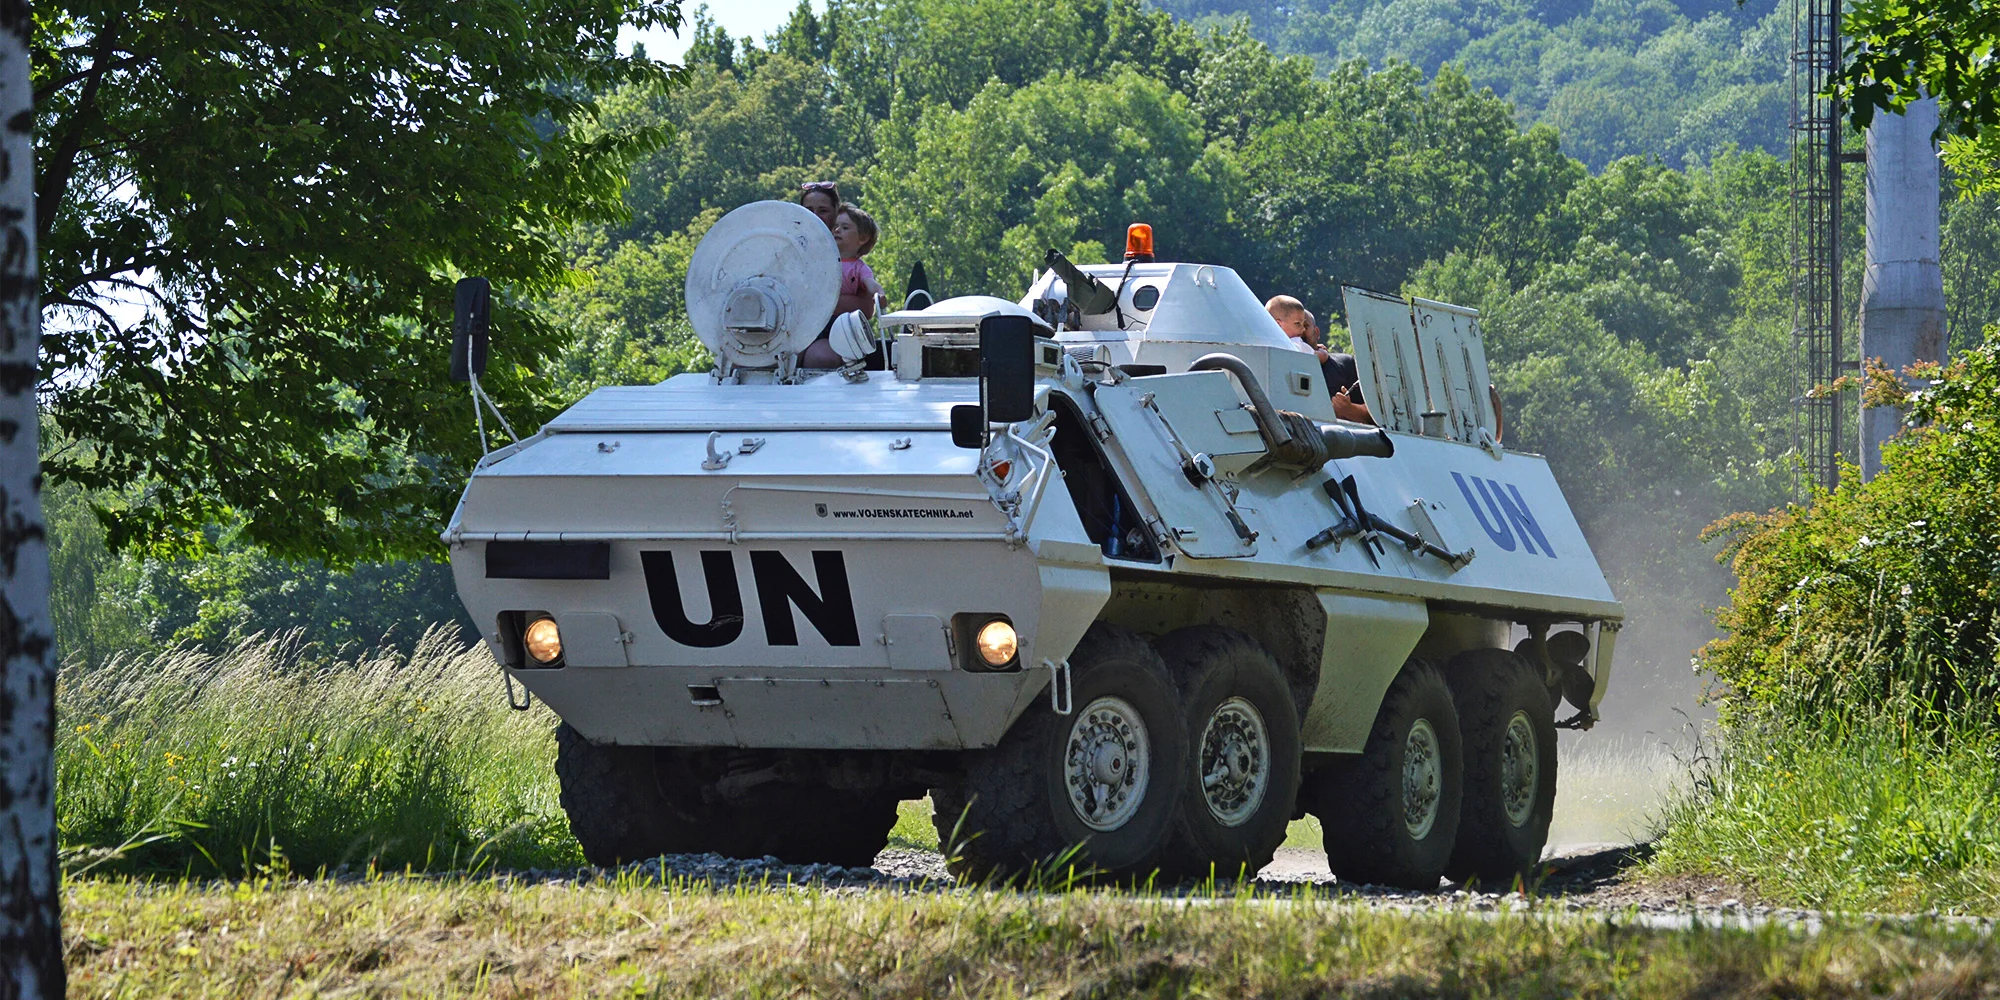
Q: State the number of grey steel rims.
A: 4